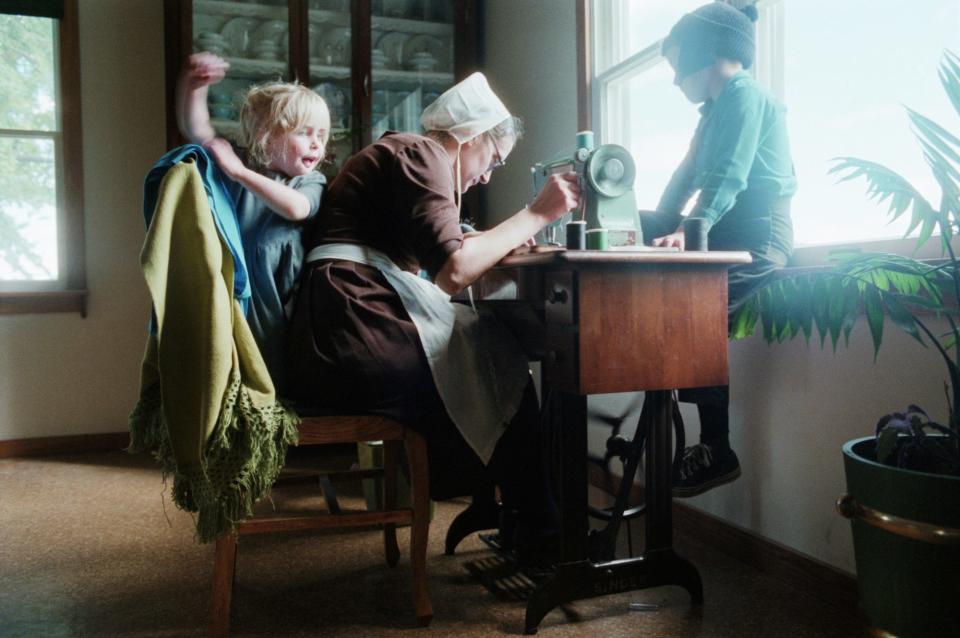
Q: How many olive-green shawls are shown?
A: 1